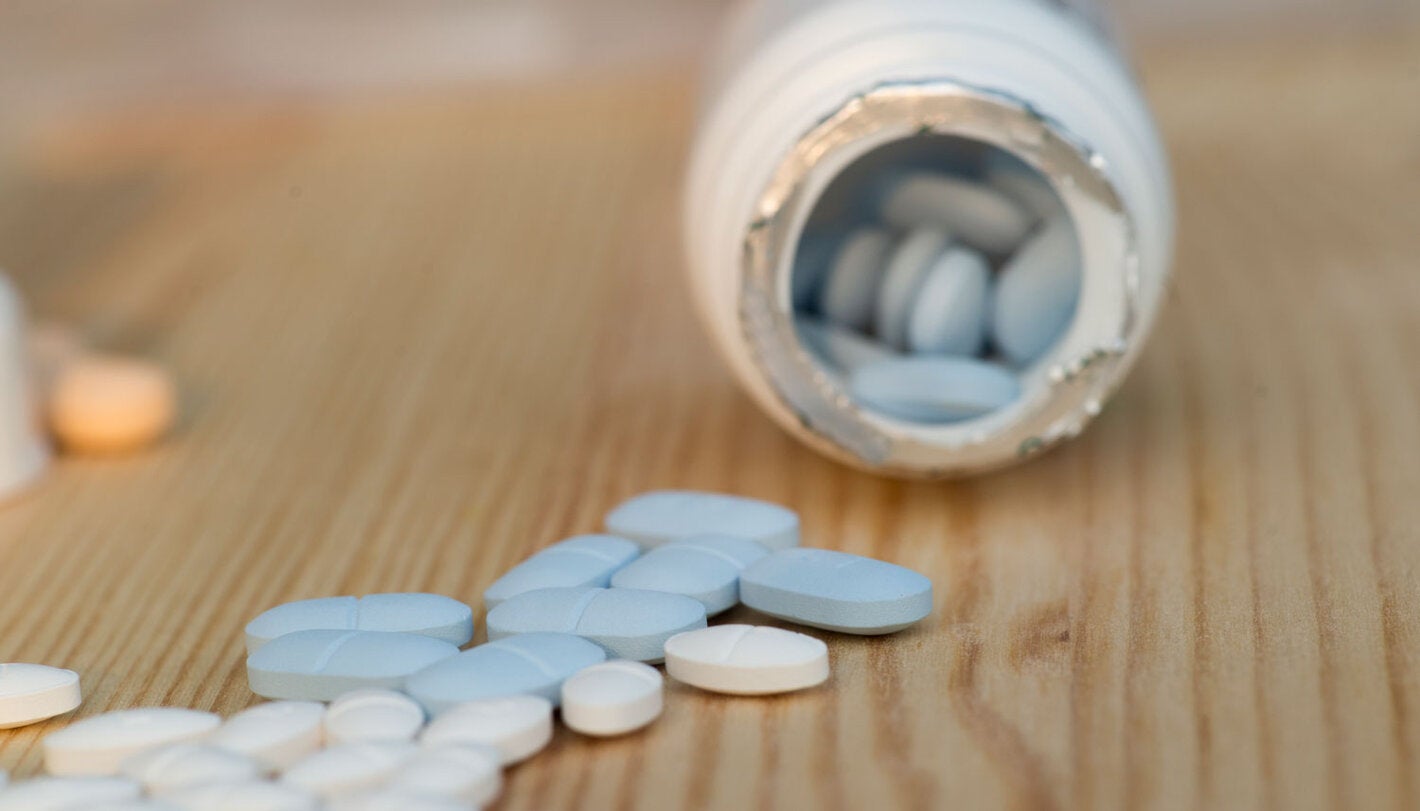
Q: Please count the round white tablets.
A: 2